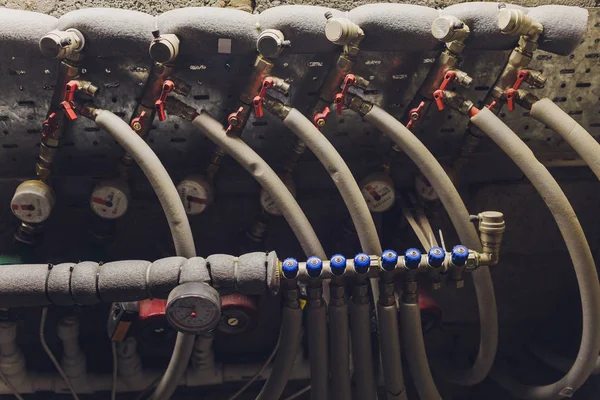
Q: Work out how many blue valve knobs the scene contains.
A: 8